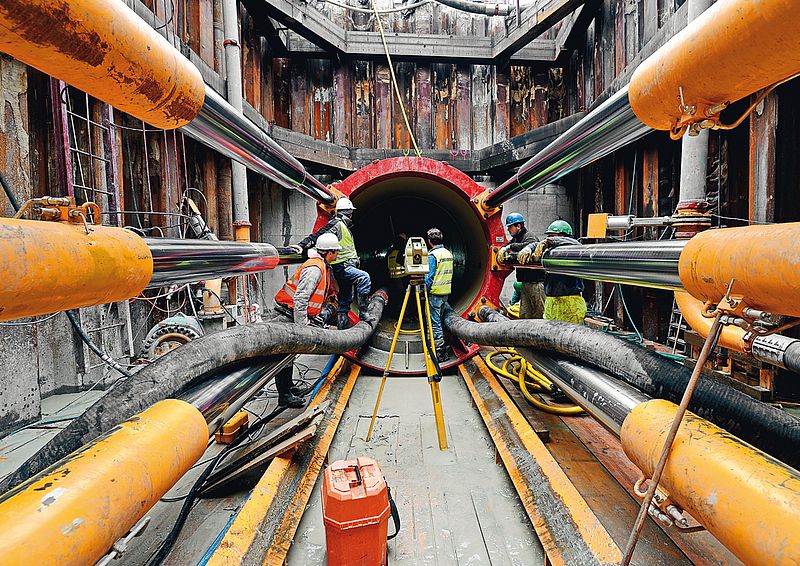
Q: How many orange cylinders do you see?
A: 6